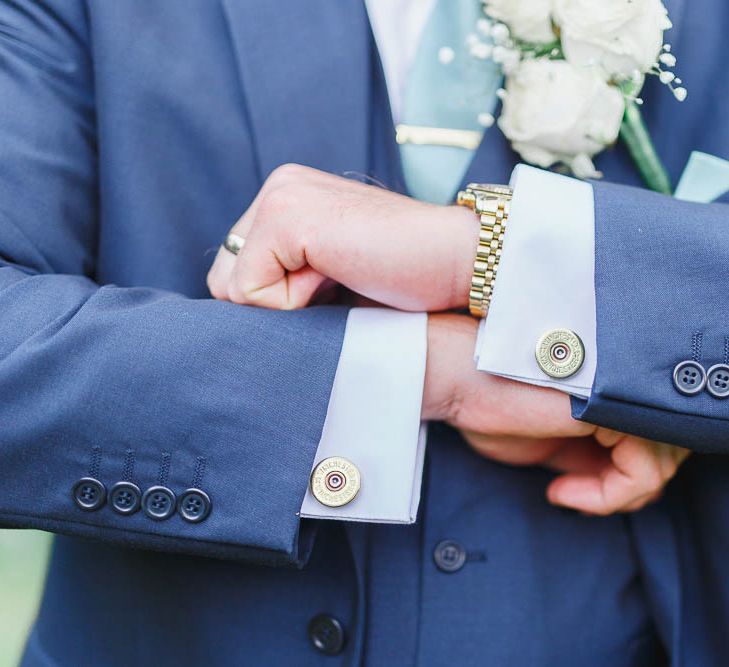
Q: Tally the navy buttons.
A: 8